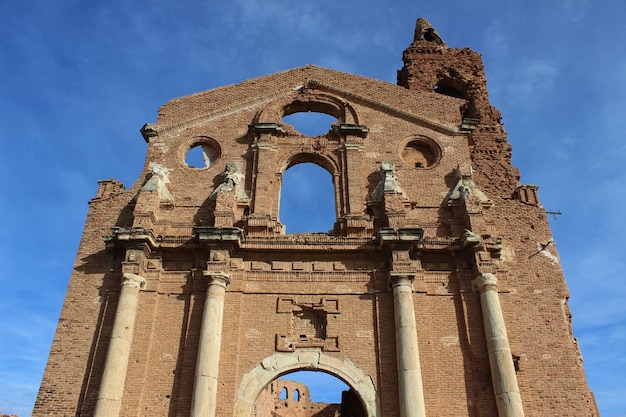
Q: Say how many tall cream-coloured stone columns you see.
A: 4